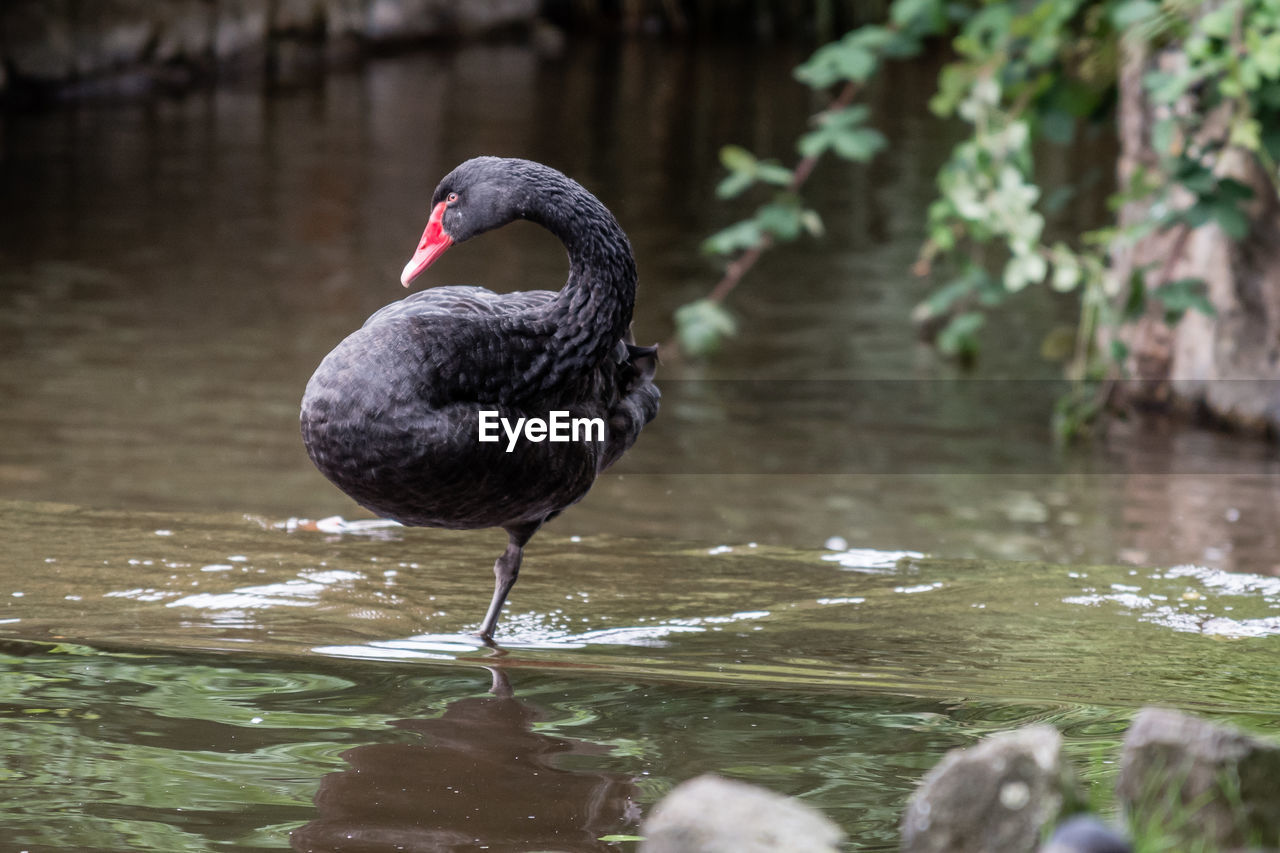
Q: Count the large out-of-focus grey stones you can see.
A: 3